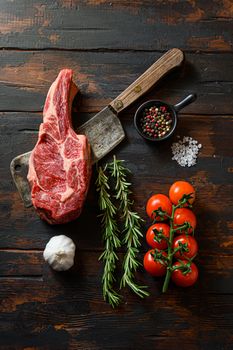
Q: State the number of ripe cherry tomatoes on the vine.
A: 7